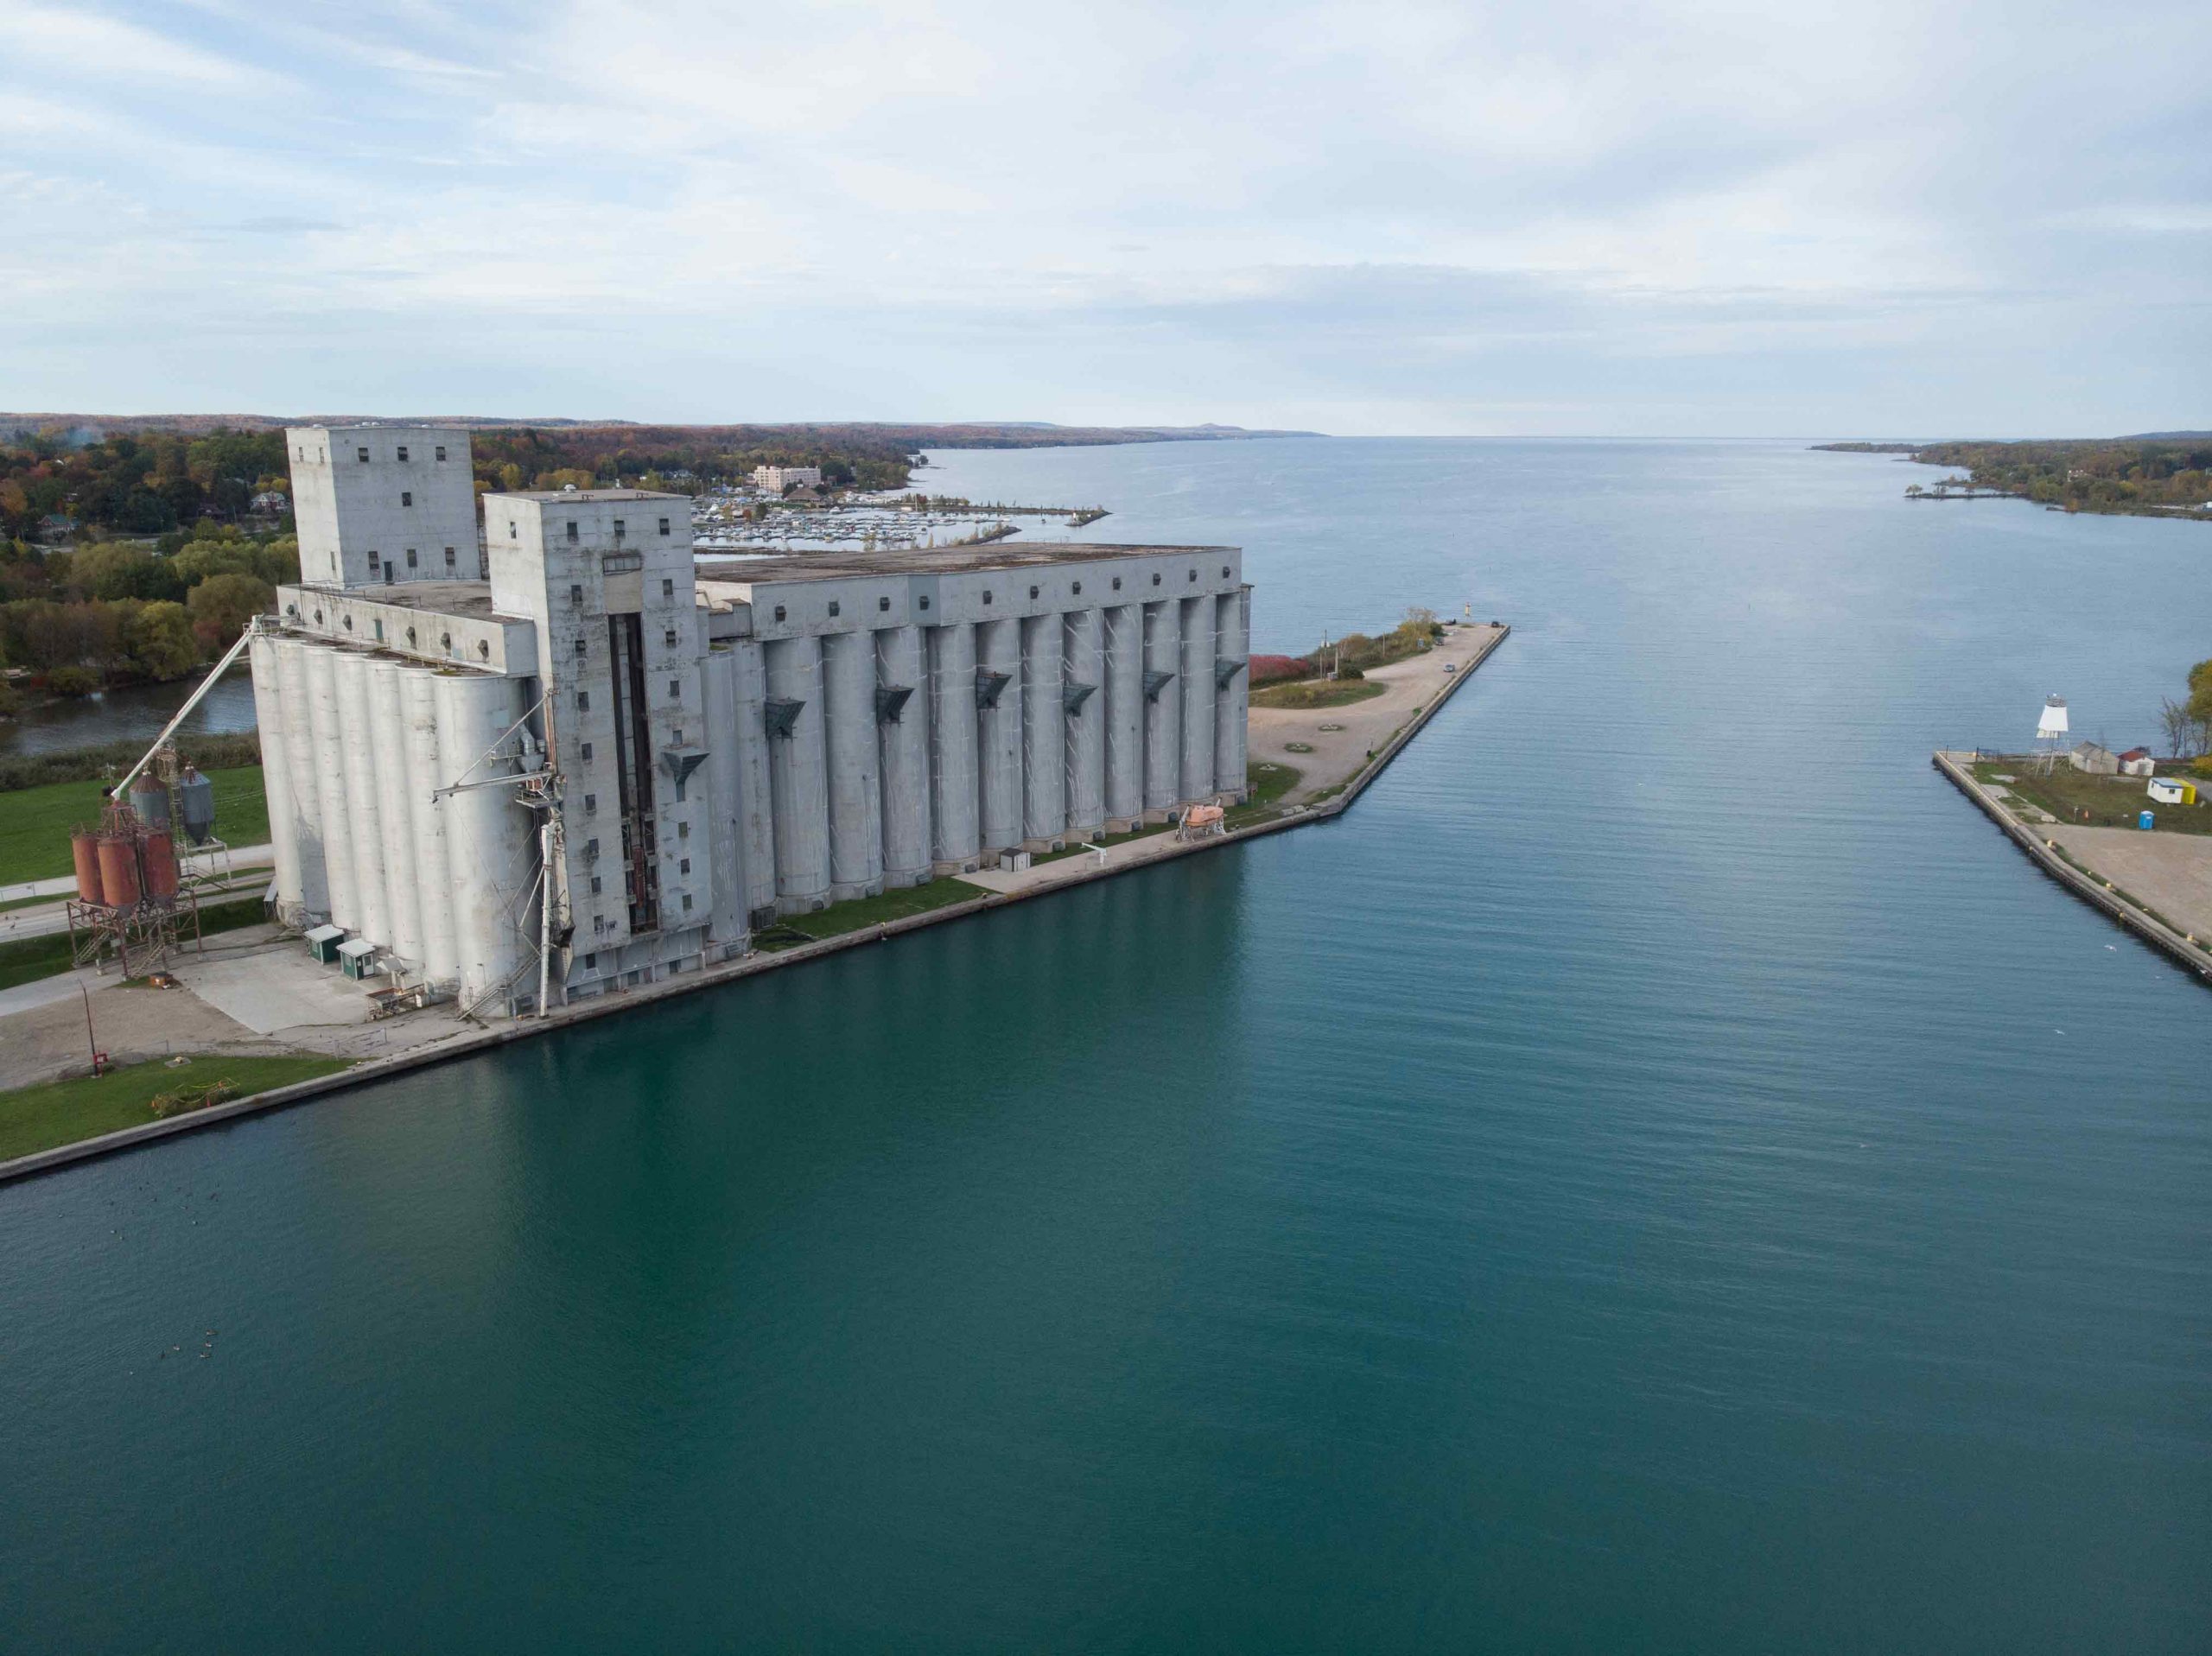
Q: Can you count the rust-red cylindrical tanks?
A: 3